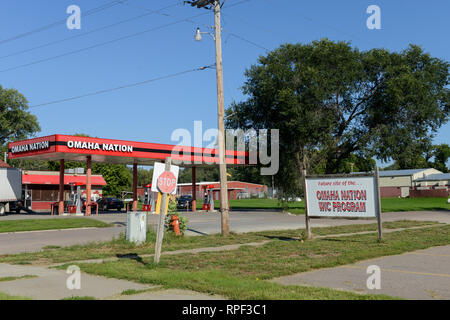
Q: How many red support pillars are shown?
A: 4